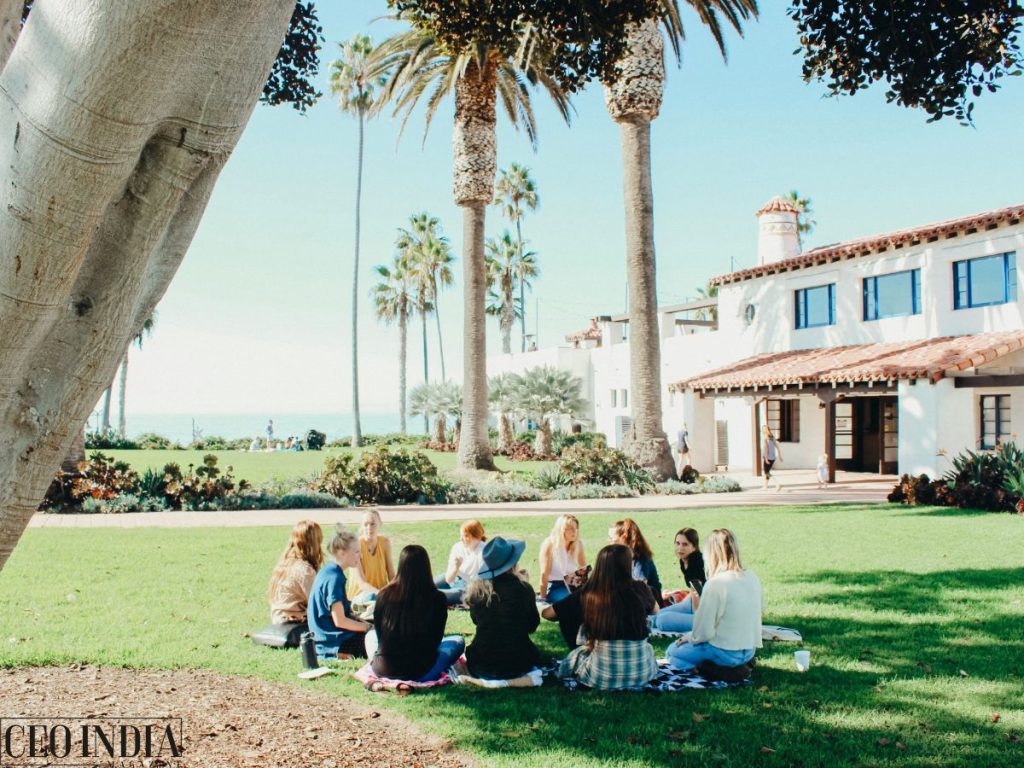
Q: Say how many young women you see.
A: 11